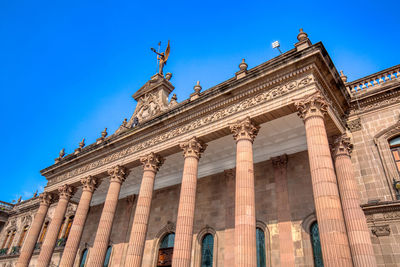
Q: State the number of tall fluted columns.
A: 9